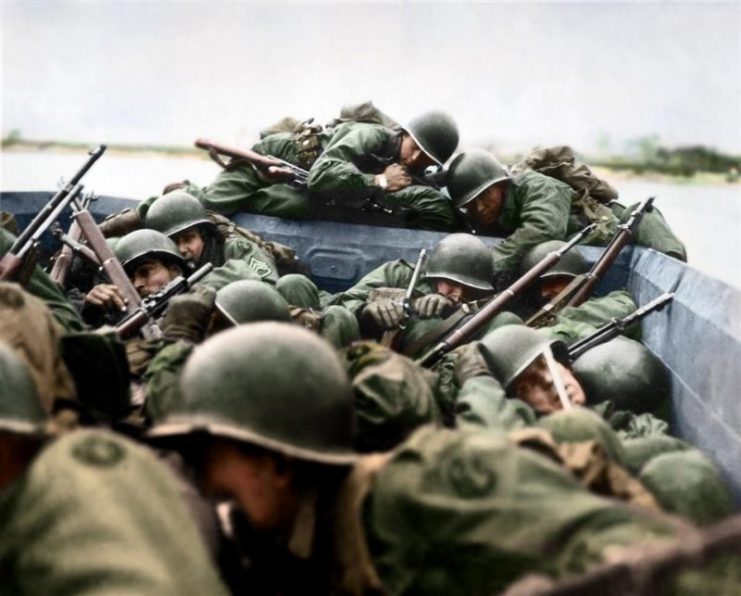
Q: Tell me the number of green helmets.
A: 11